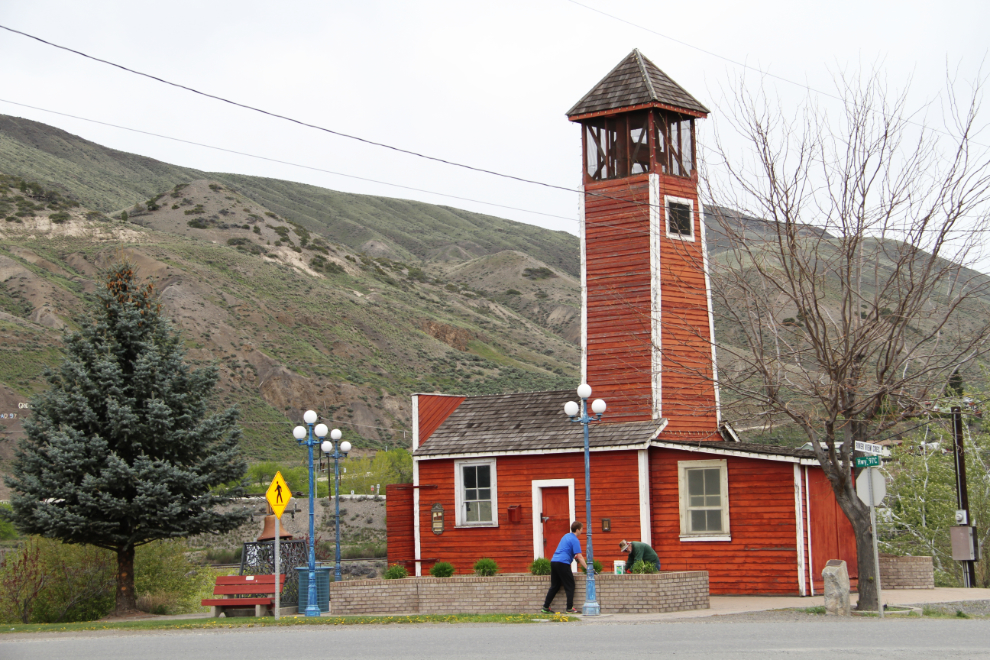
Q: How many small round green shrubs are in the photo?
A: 6